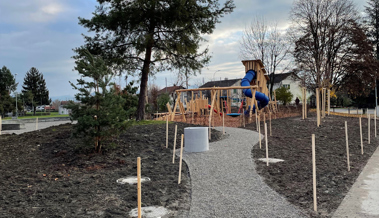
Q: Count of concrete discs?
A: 3